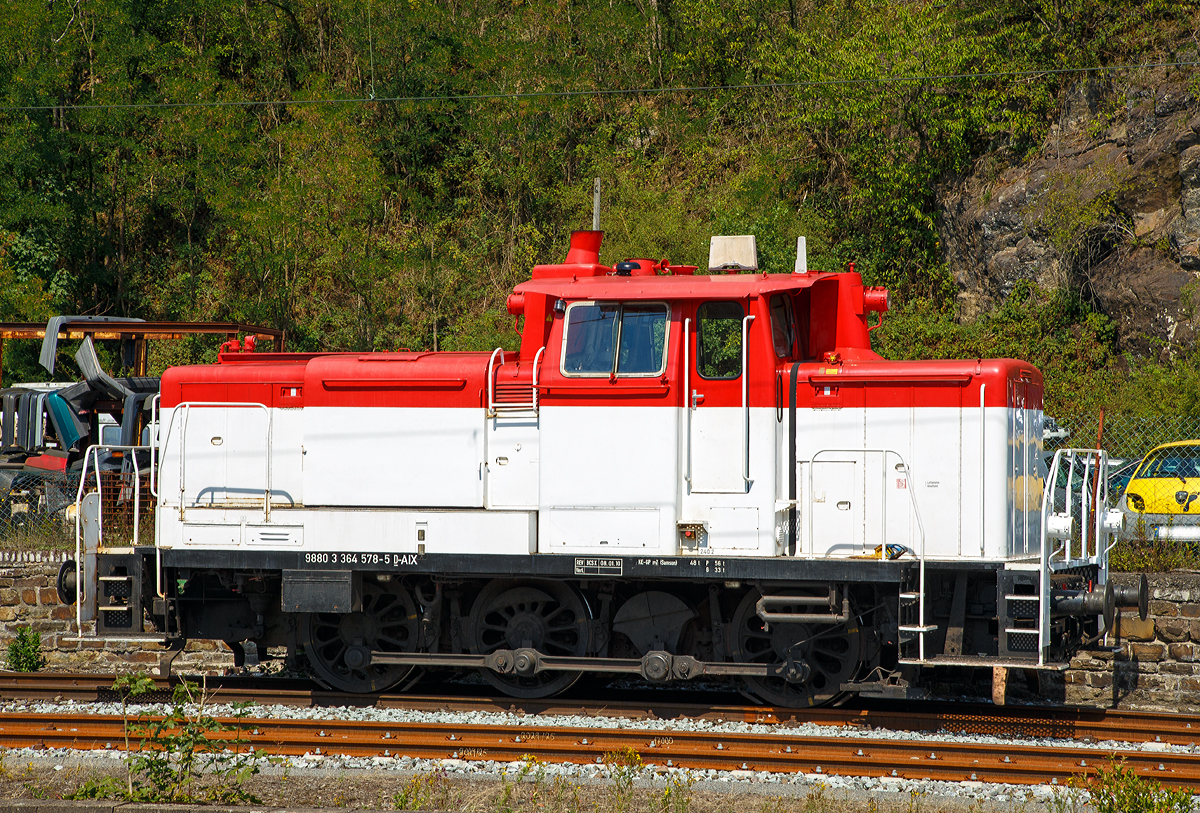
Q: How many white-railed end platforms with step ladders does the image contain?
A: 2